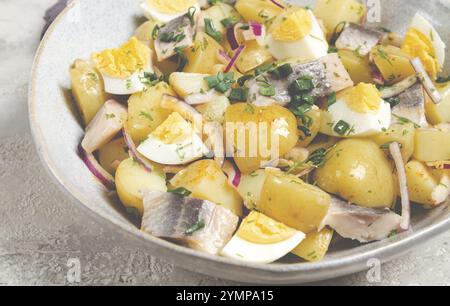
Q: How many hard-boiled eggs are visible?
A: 7